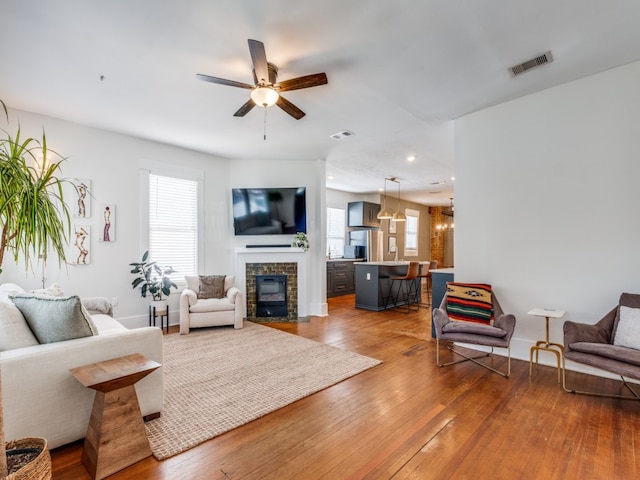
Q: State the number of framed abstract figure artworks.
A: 3